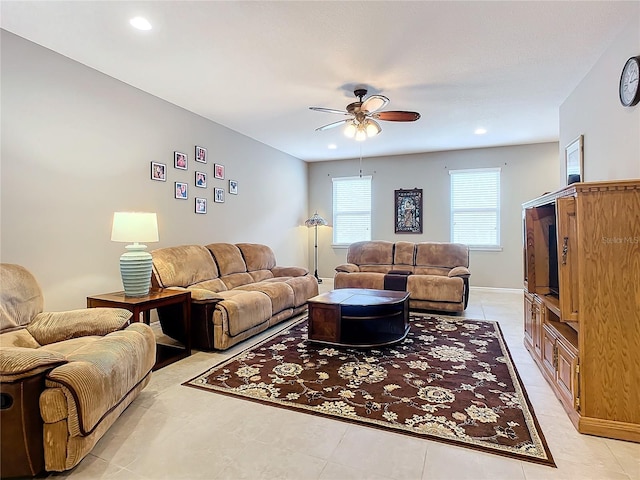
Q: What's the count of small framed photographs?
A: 9